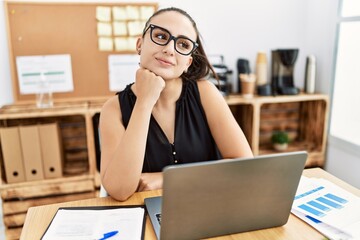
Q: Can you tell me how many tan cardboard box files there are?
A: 3